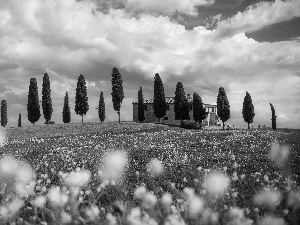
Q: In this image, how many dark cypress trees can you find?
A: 15